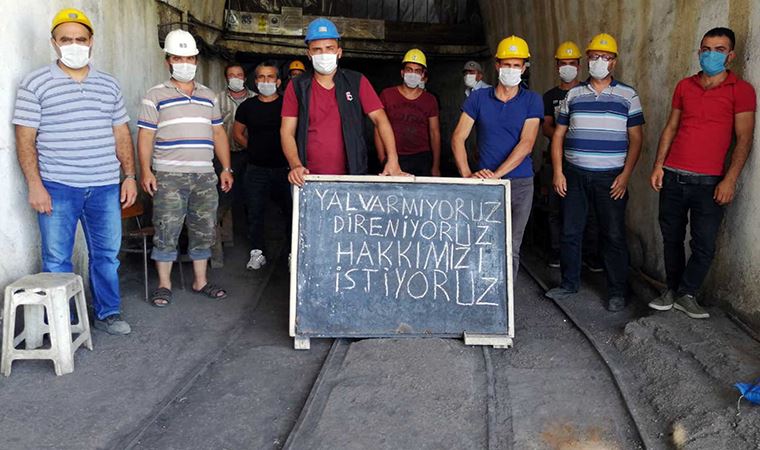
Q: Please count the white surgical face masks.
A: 10